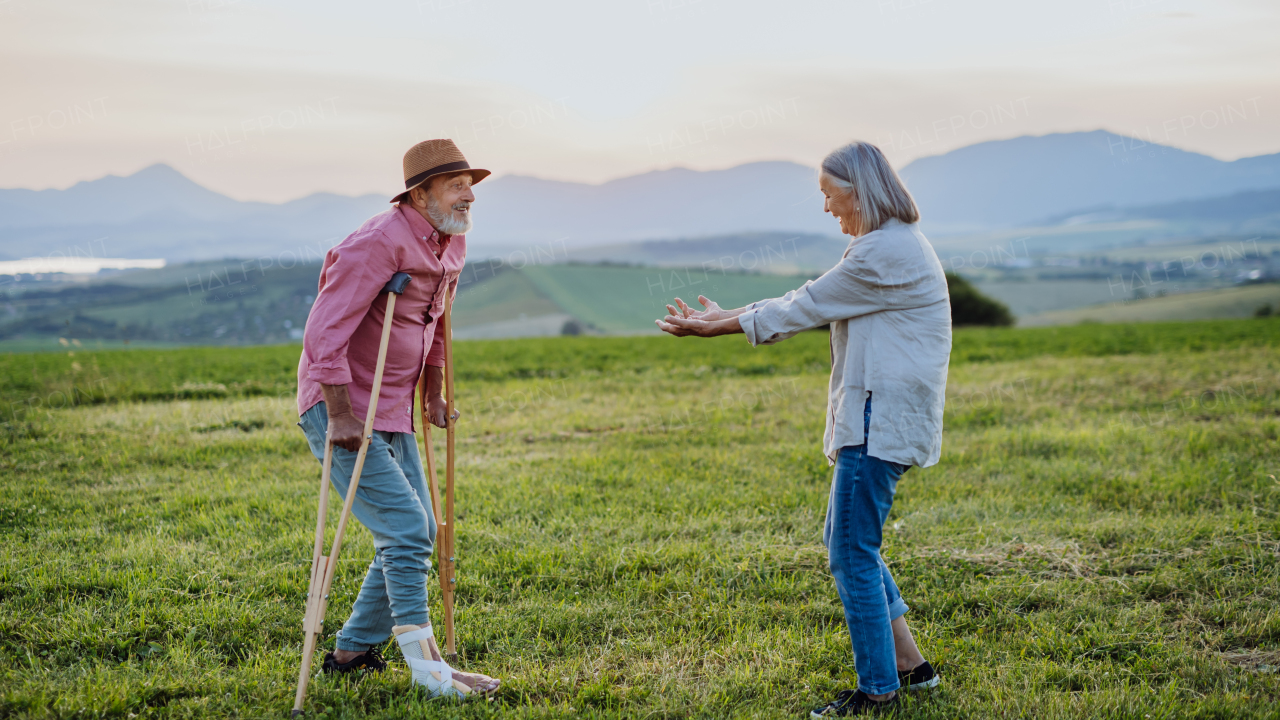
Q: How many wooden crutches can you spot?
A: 2